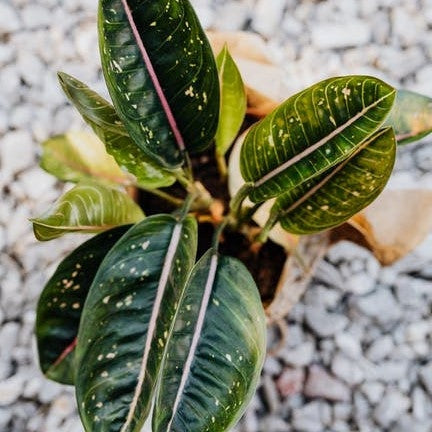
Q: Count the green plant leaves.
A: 11